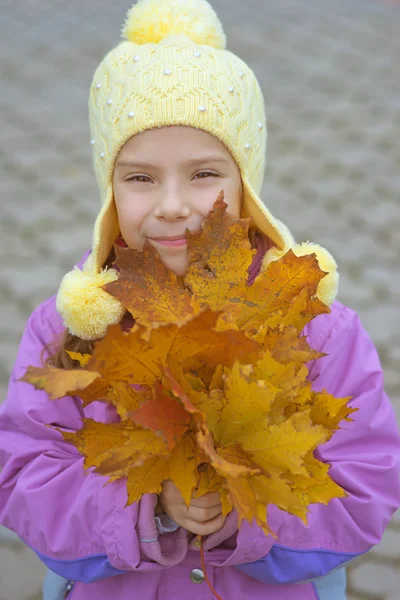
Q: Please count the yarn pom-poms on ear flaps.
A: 2